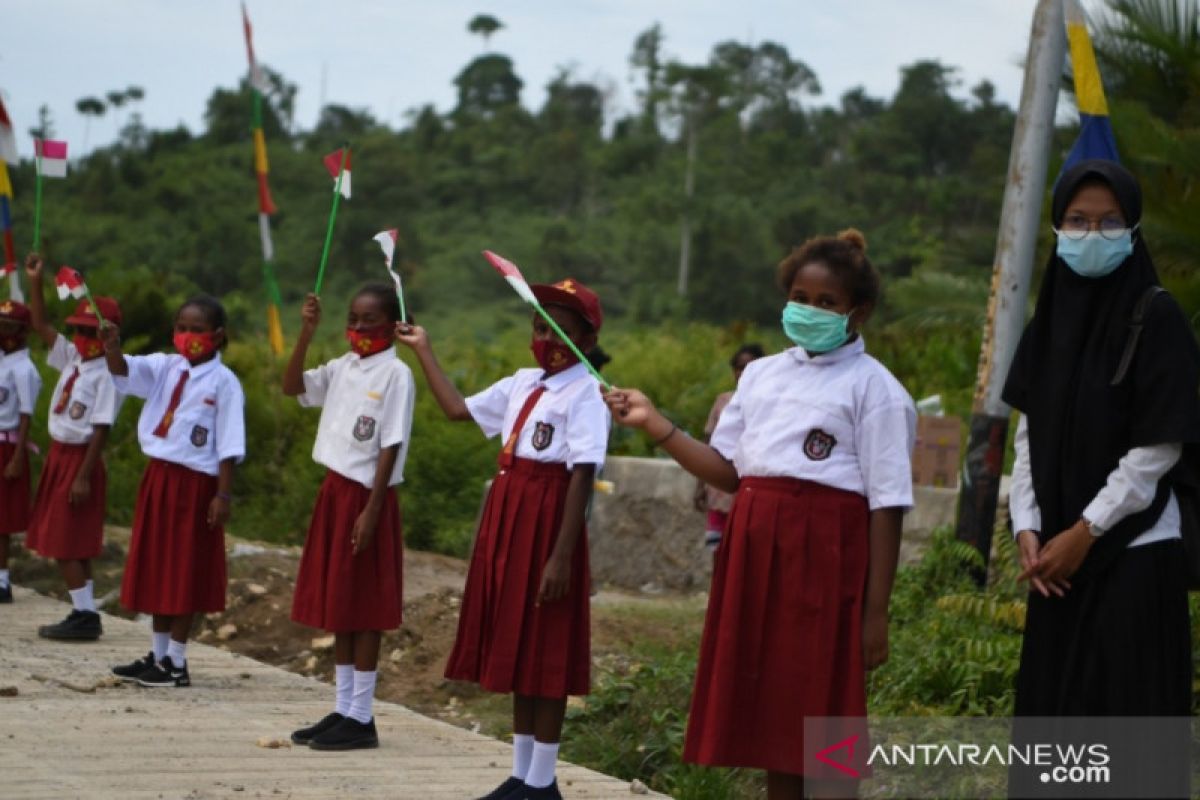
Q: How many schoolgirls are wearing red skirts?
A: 6